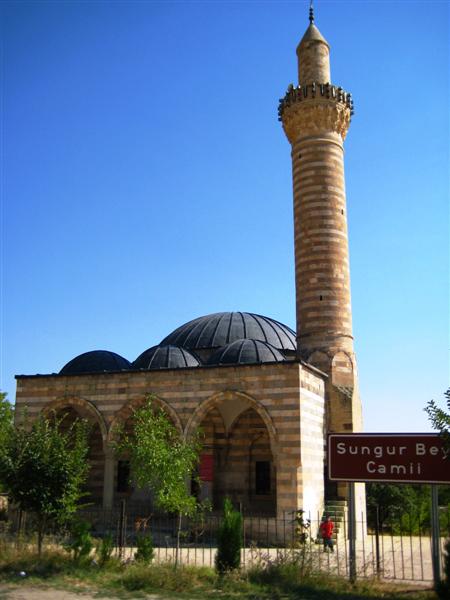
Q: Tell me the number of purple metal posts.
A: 0